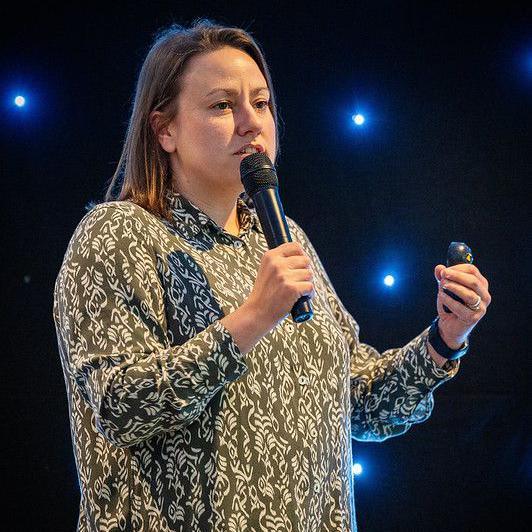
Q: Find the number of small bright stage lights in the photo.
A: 4